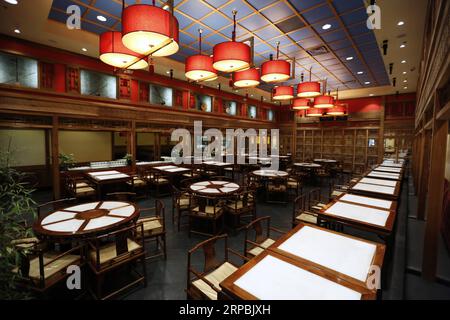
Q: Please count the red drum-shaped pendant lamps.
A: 12